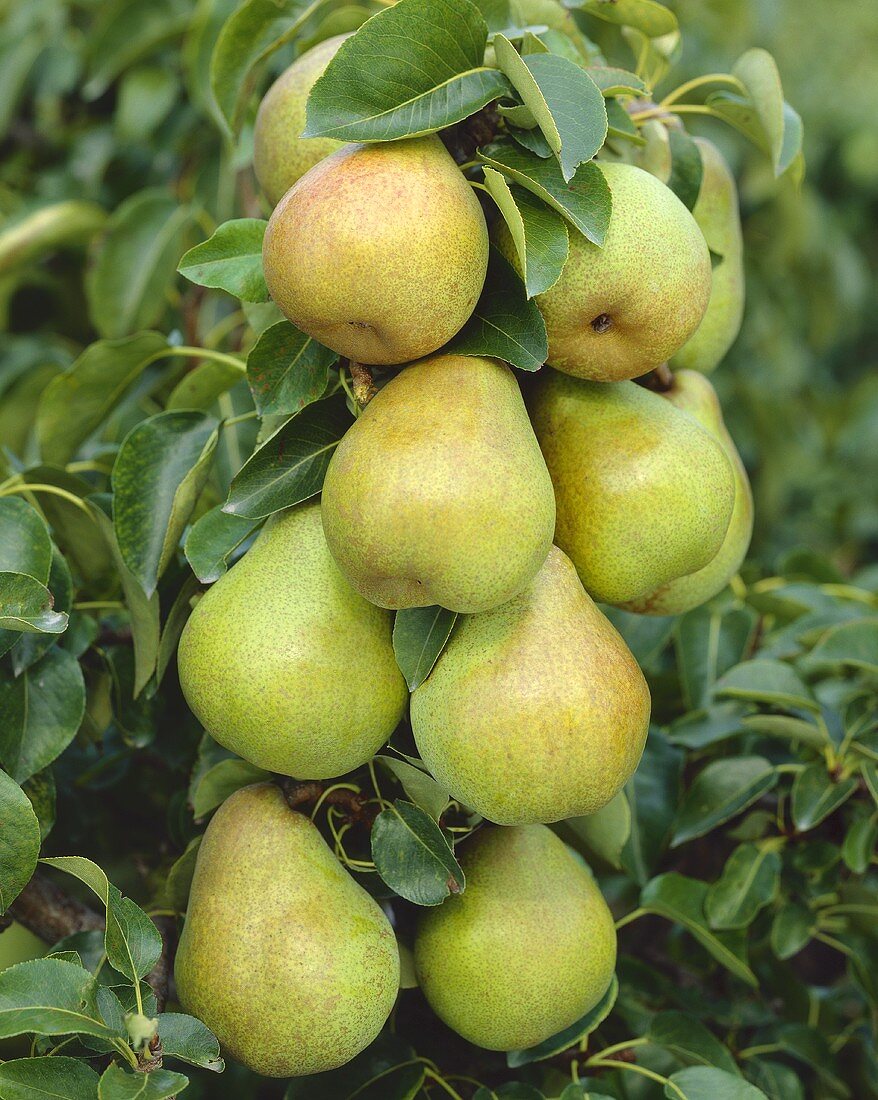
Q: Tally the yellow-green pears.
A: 11